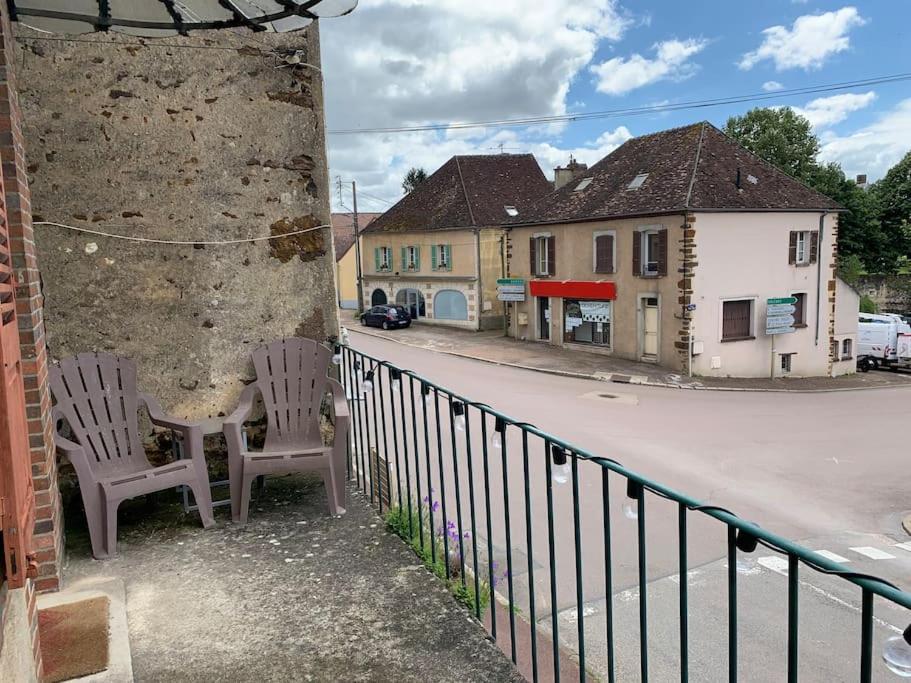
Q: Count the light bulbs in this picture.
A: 11